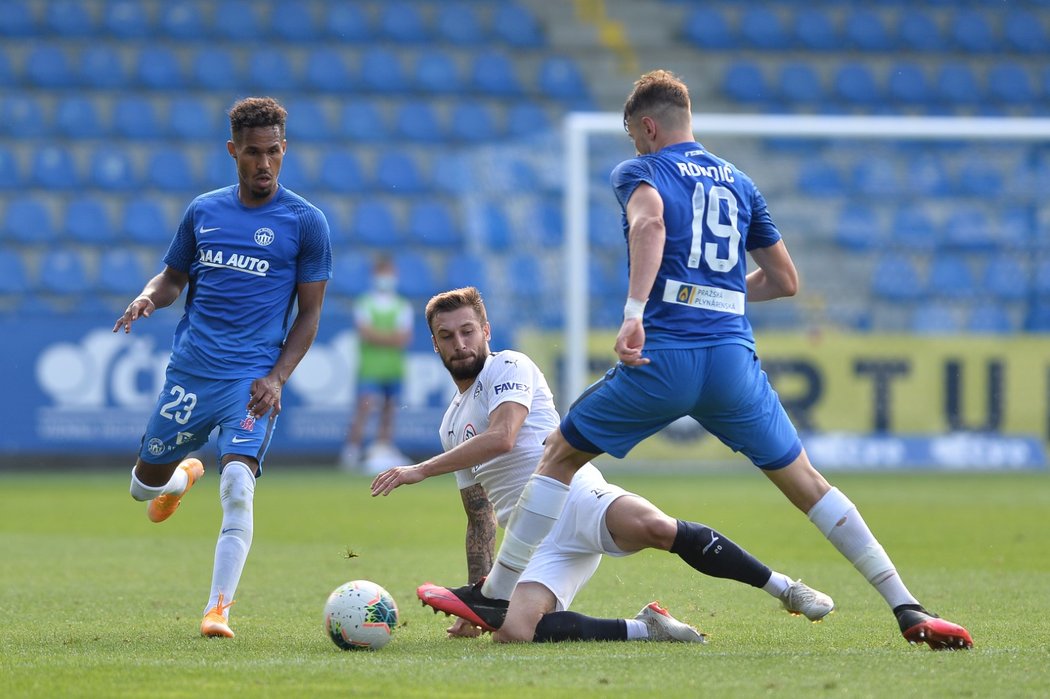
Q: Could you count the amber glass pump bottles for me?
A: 0